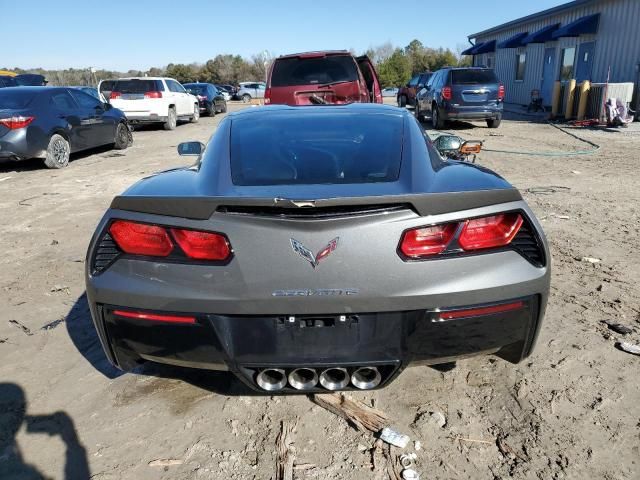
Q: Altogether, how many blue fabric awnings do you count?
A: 5